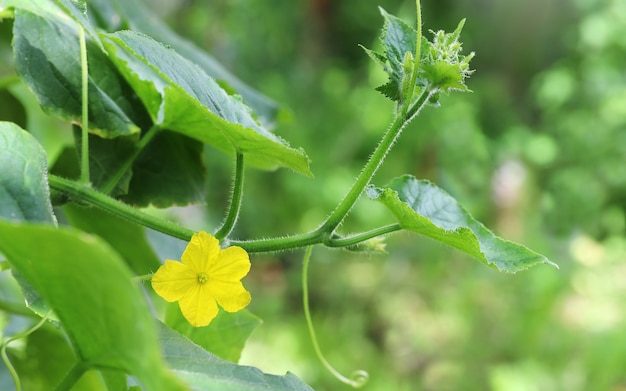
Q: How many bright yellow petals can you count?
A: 5